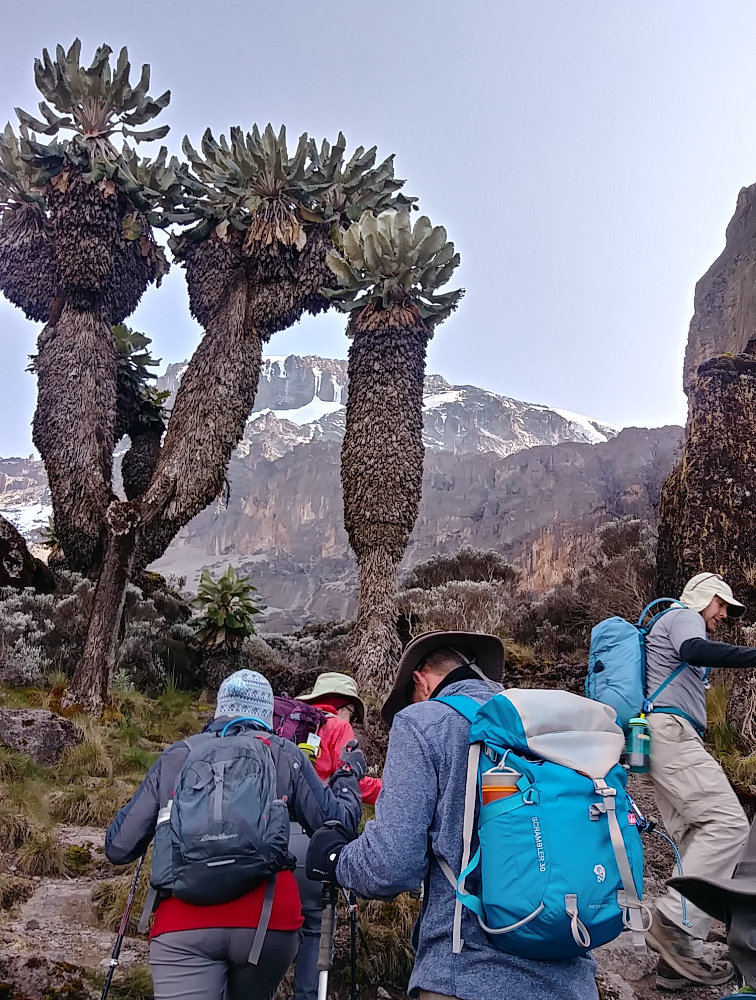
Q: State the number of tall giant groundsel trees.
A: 3